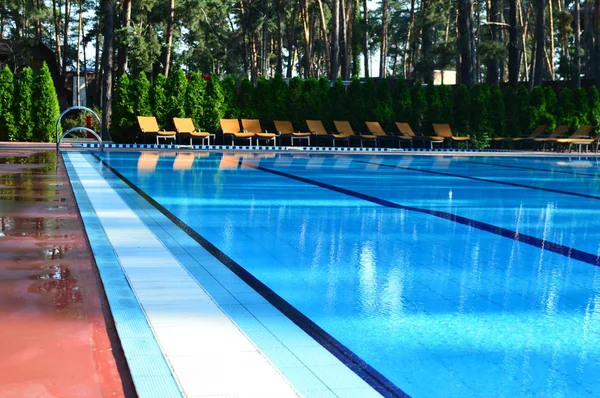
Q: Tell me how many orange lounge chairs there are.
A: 14